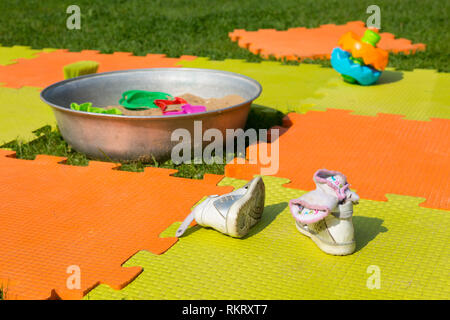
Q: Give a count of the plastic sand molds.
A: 4